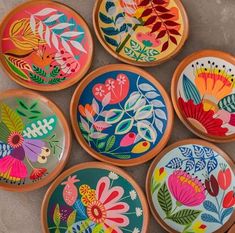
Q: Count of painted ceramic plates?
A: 7